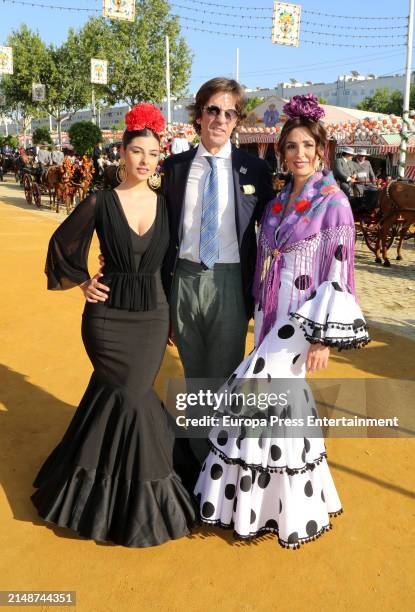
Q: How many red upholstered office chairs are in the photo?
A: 0